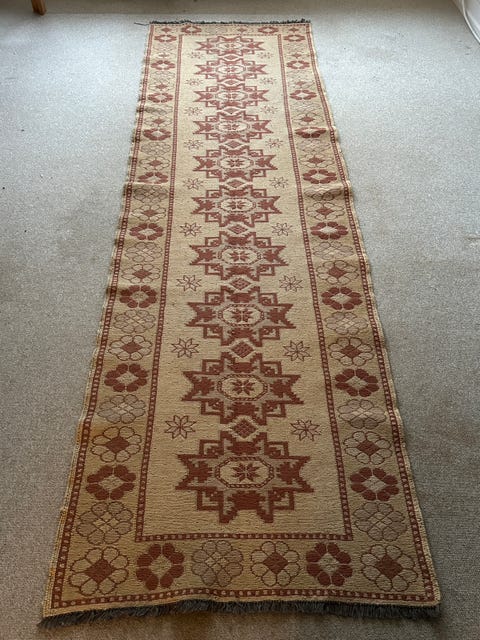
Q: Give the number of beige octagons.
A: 10